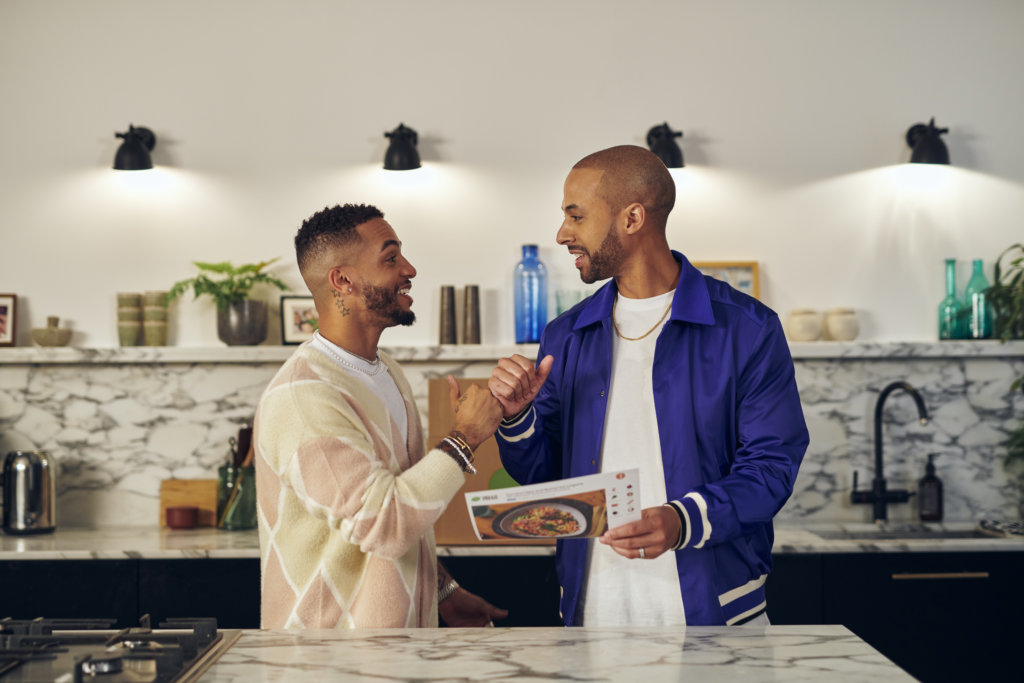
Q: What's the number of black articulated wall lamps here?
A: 4